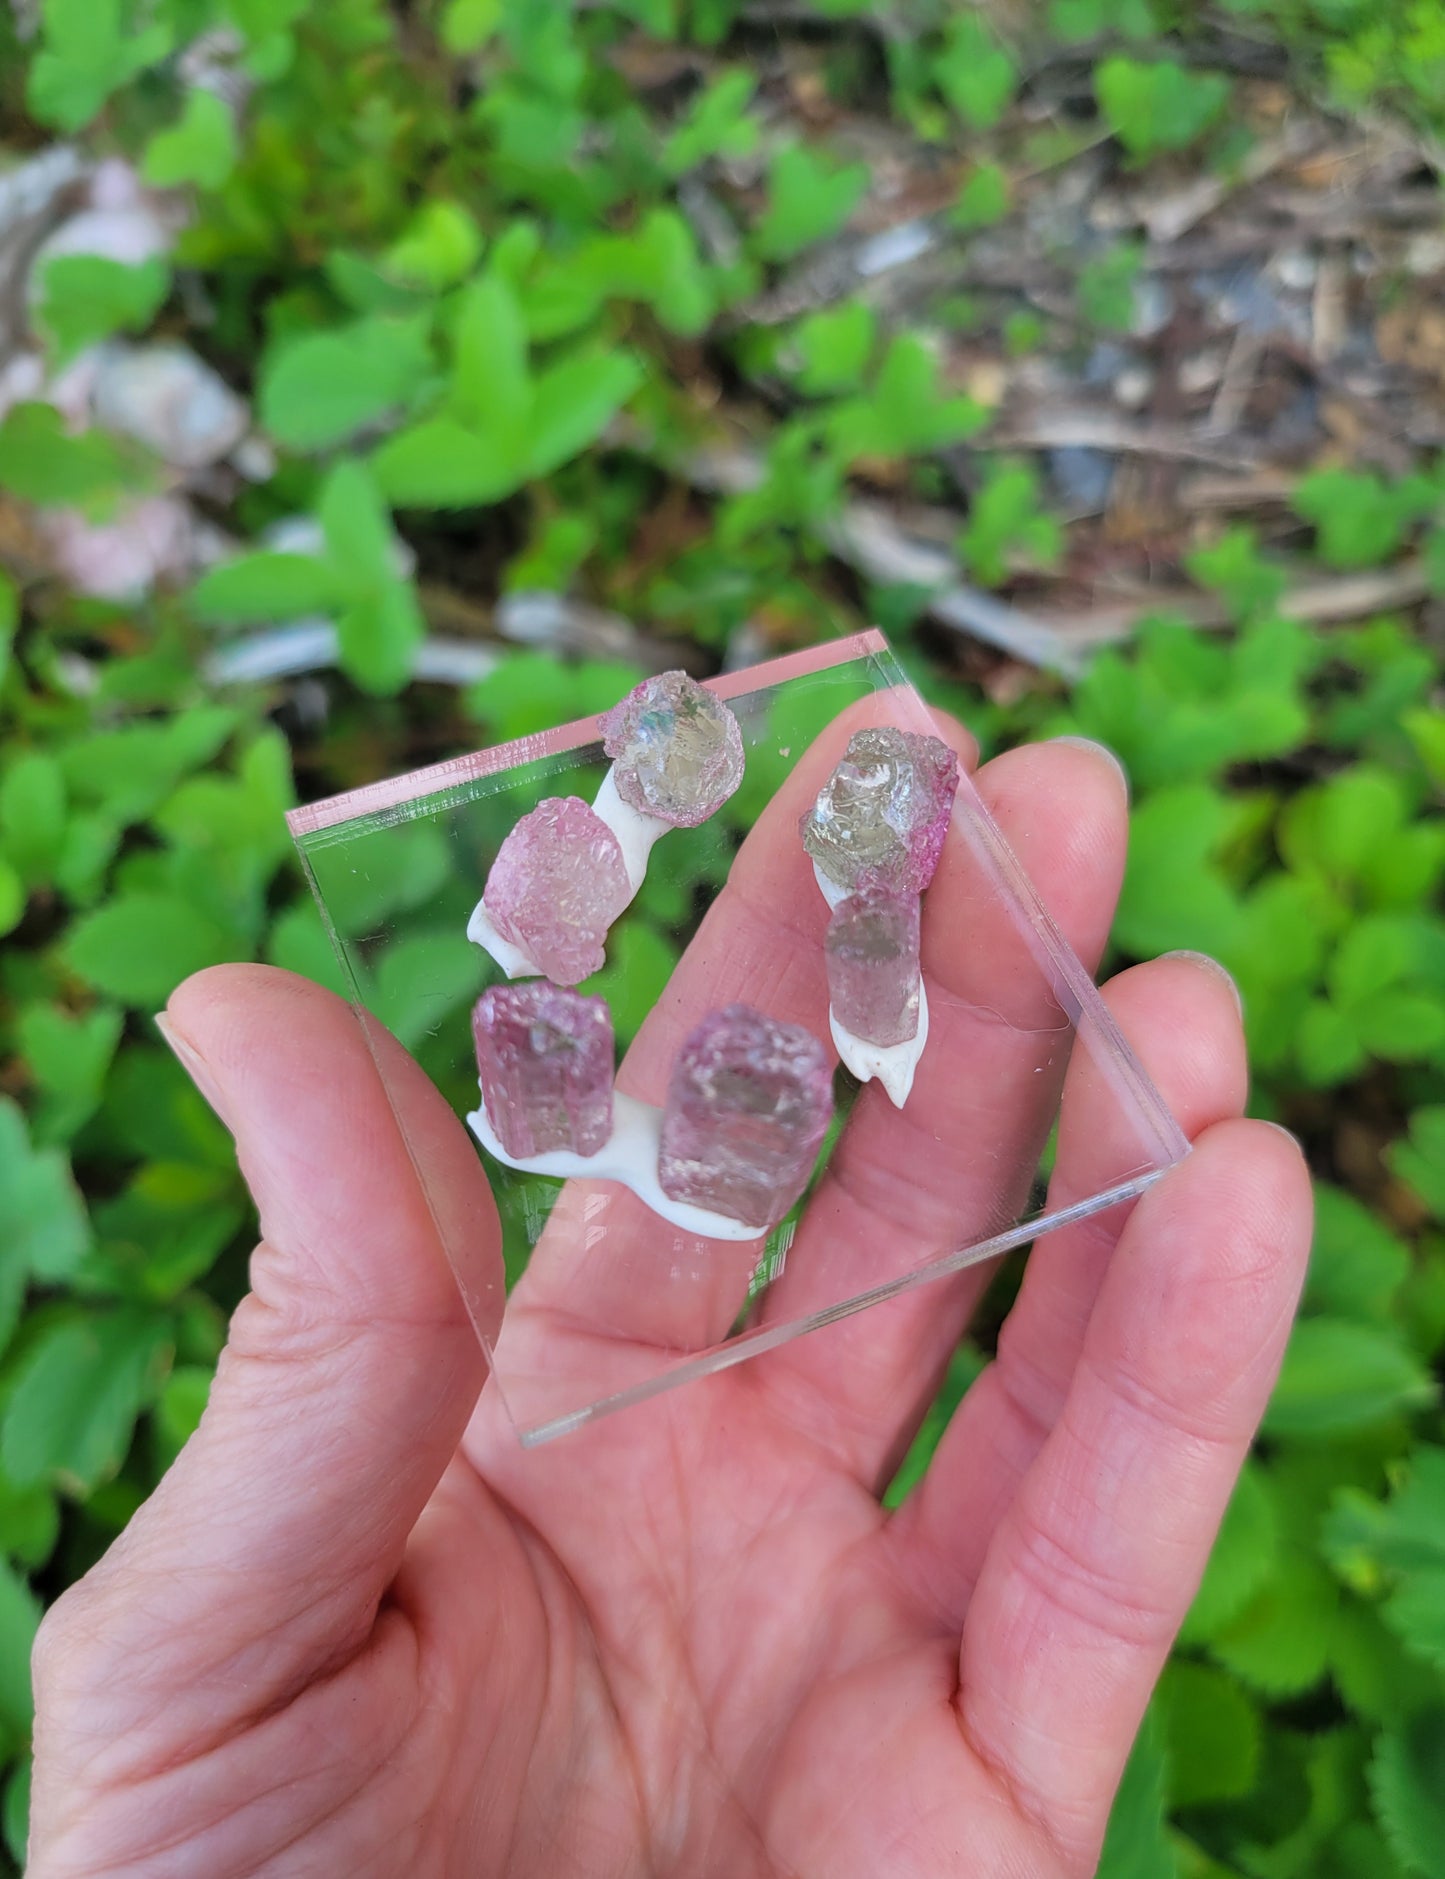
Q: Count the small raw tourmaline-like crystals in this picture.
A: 6